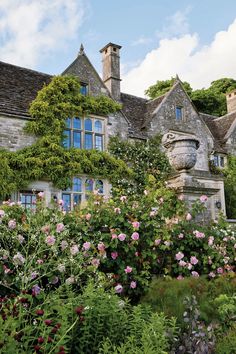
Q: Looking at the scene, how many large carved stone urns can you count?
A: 1